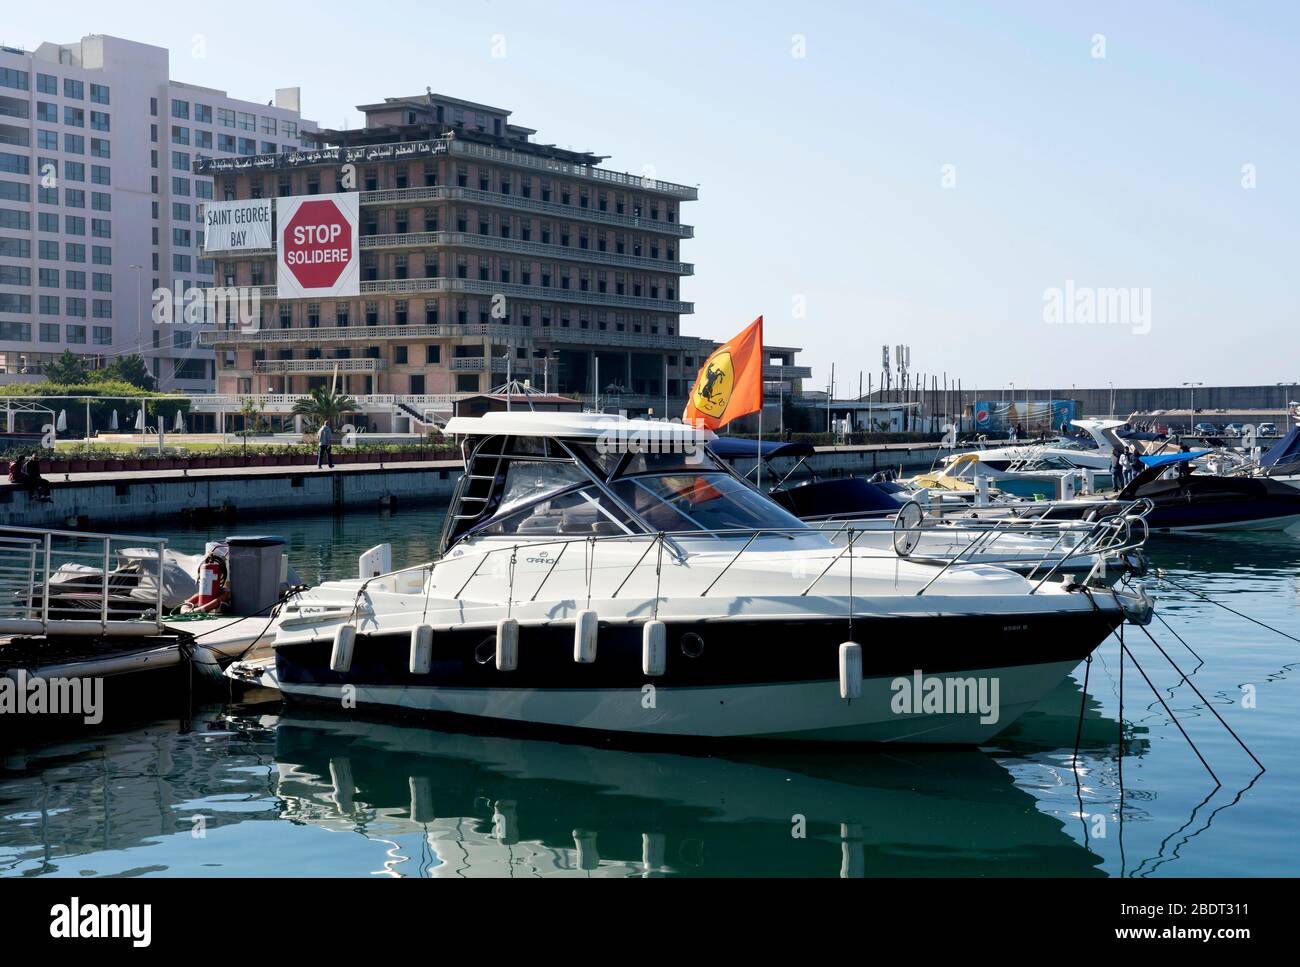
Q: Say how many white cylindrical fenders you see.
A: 6